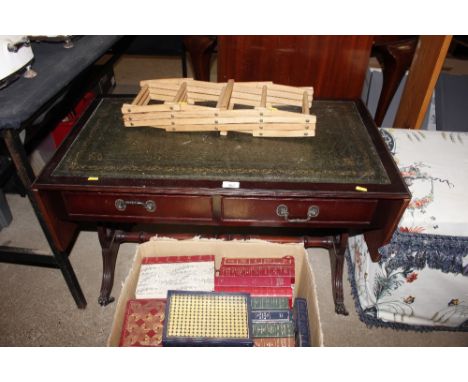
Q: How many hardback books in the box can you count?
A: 12